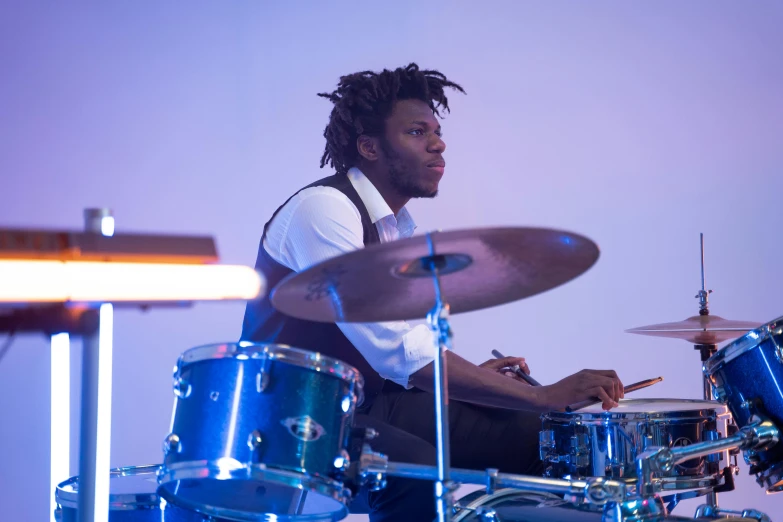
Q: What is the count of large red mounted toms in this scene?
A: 0